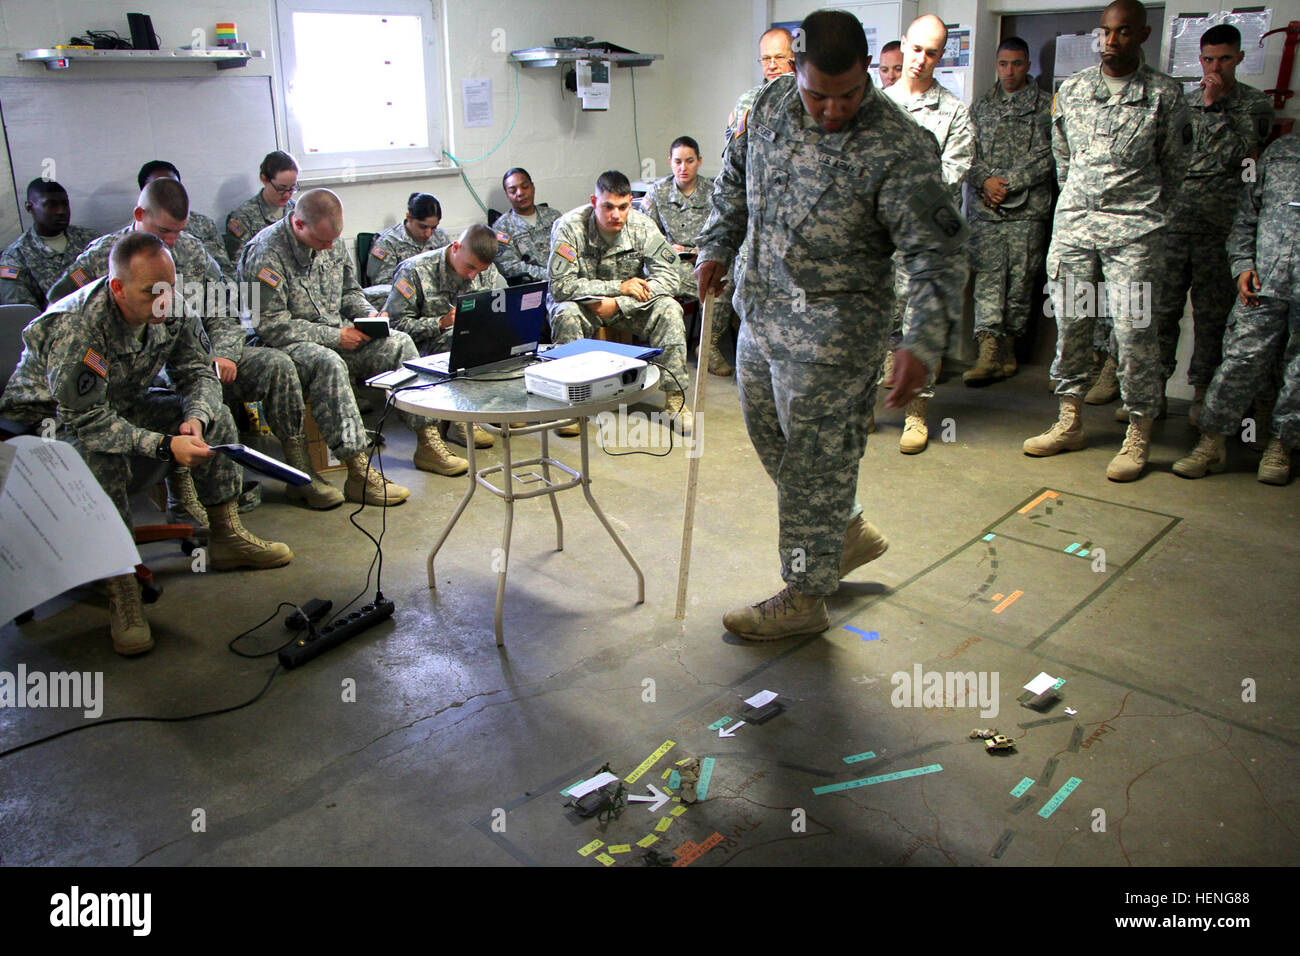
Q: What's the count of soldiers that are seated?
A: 11